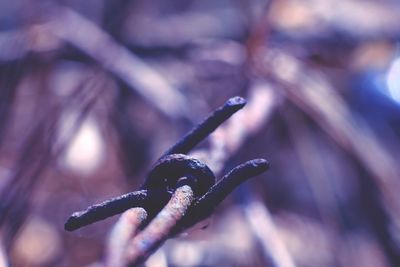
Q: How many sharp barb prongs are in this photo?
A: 3